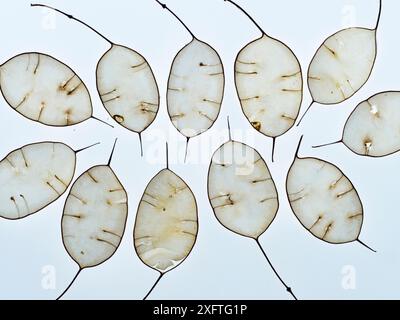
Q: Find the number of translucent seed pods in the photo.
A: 11